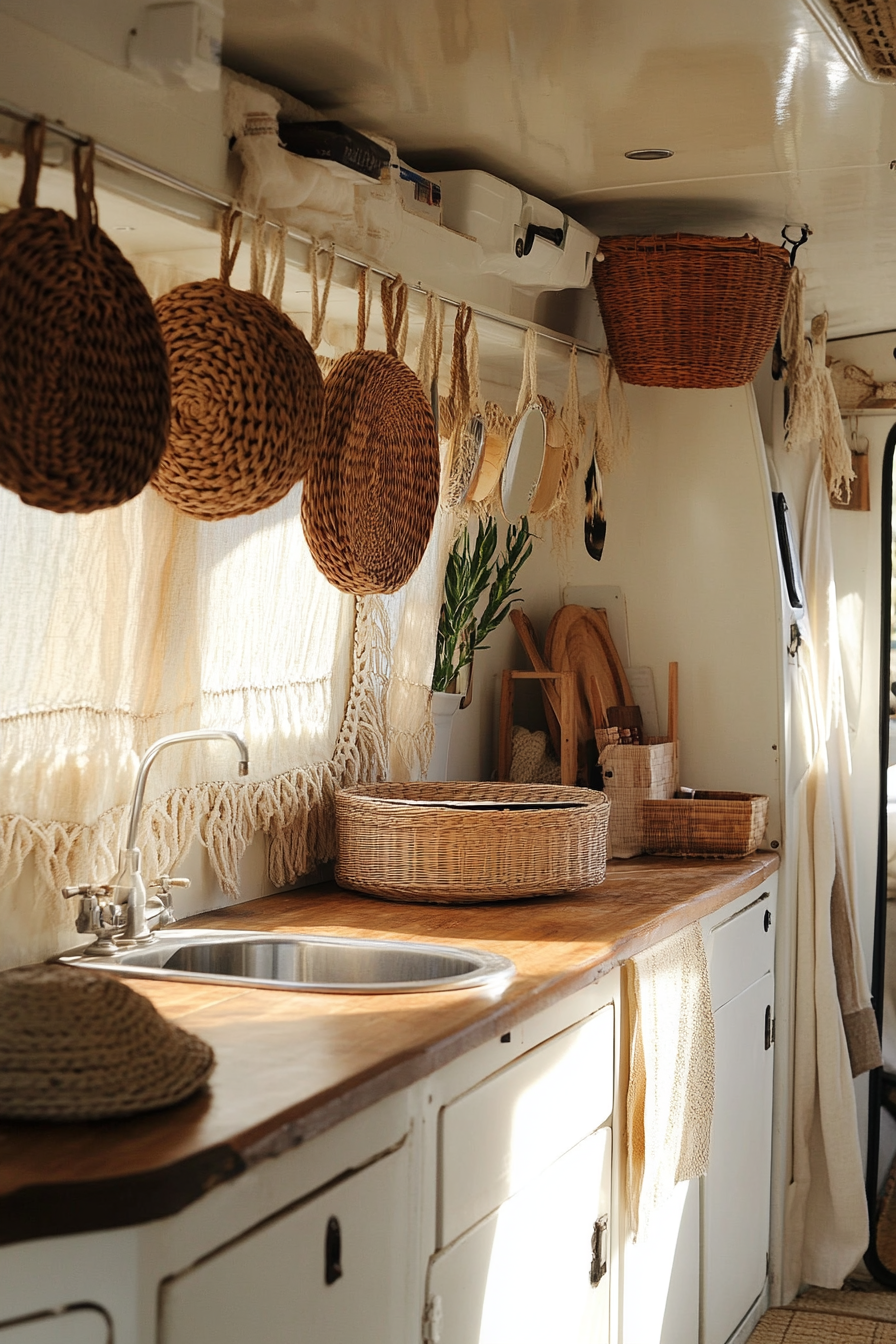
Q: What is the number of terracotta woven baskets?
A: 1